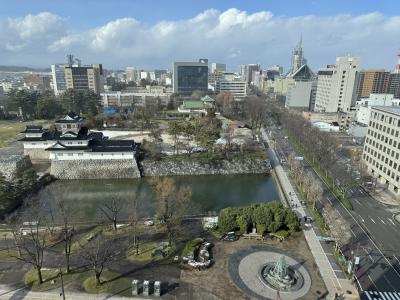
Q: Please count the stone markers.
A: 3